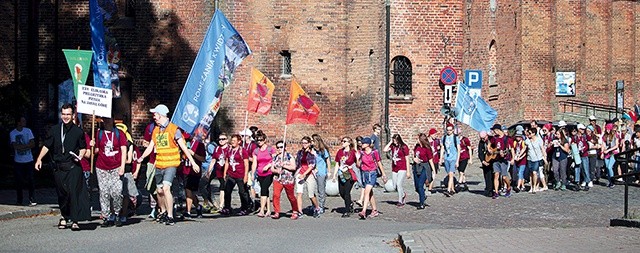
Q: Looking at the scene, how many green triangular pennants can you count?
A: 1